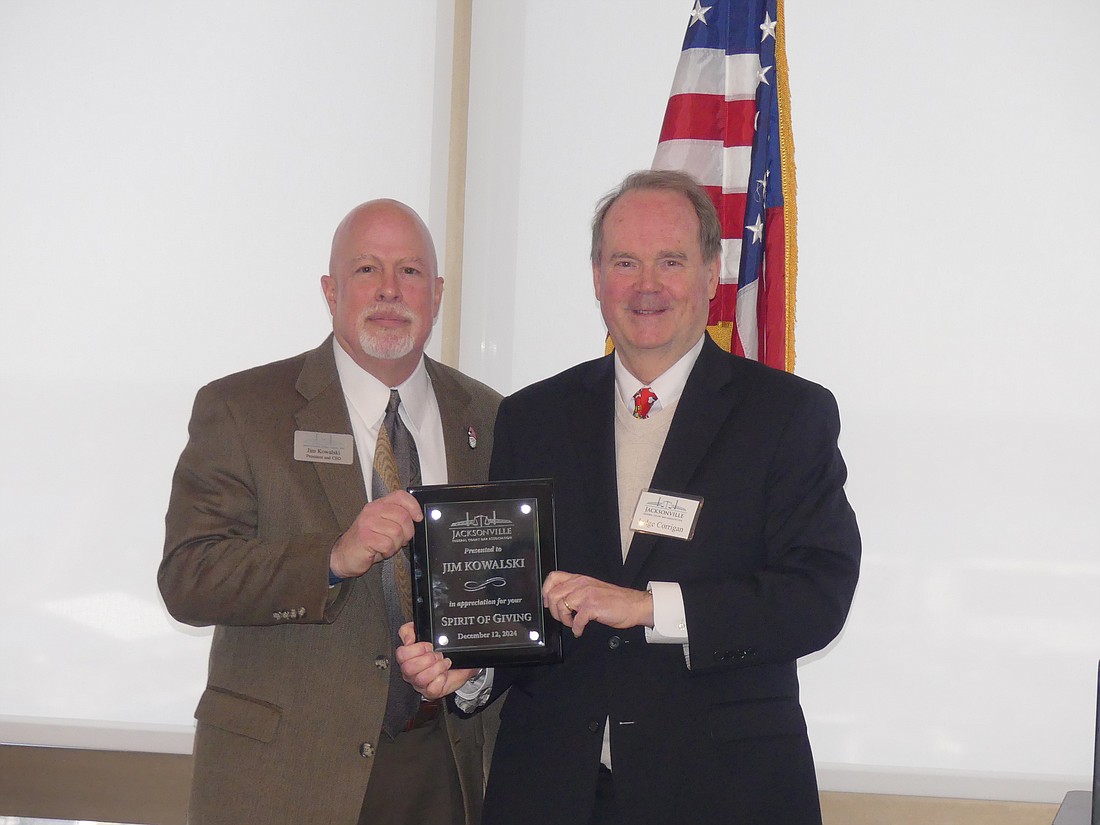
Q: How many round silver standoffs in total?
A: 4